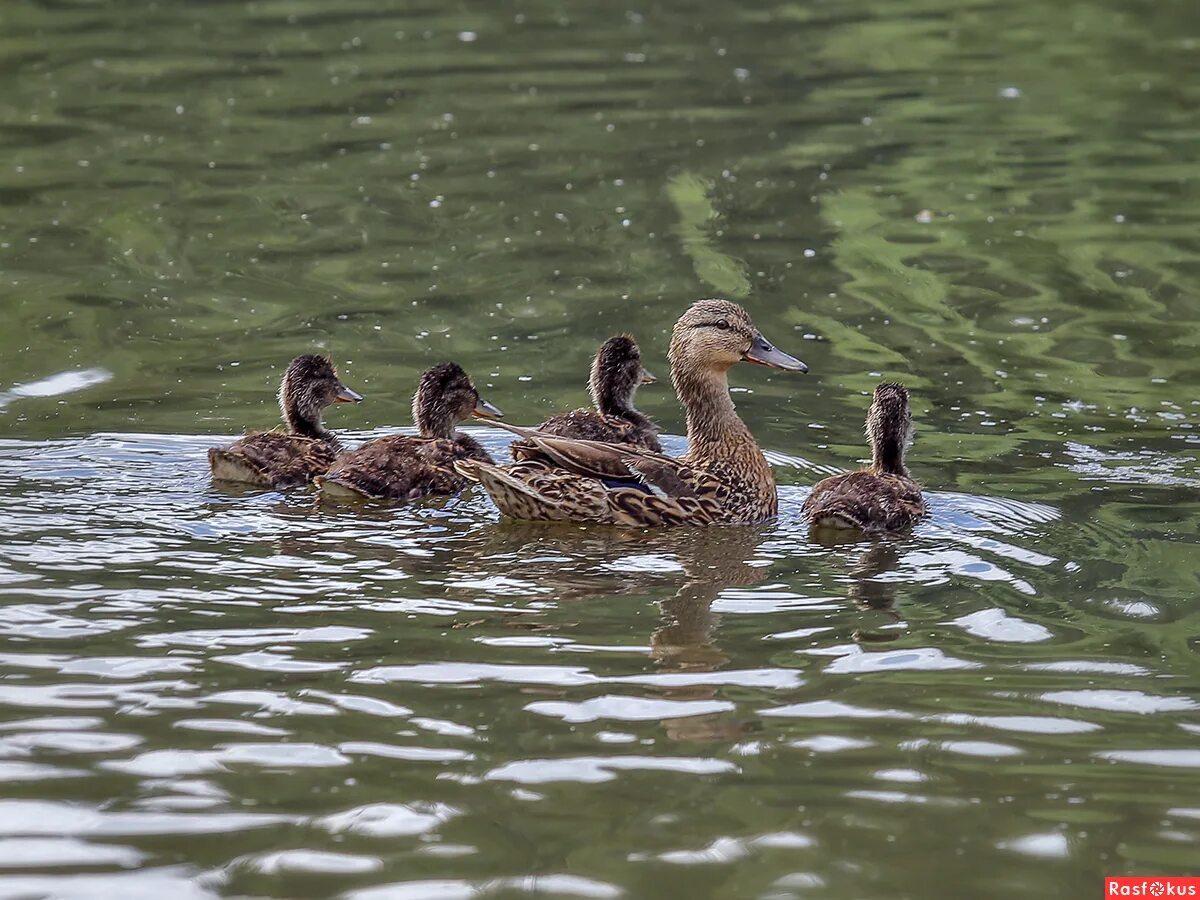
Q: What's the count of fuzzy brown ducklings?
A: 4